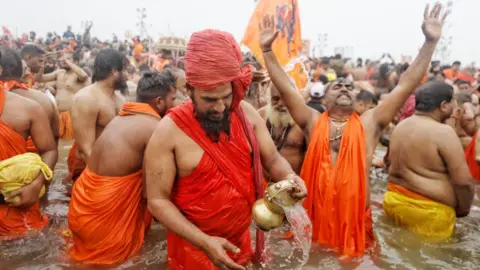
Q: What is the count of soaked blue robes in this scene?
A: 0